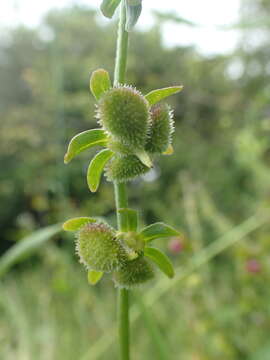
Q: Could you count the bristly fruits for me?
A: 5